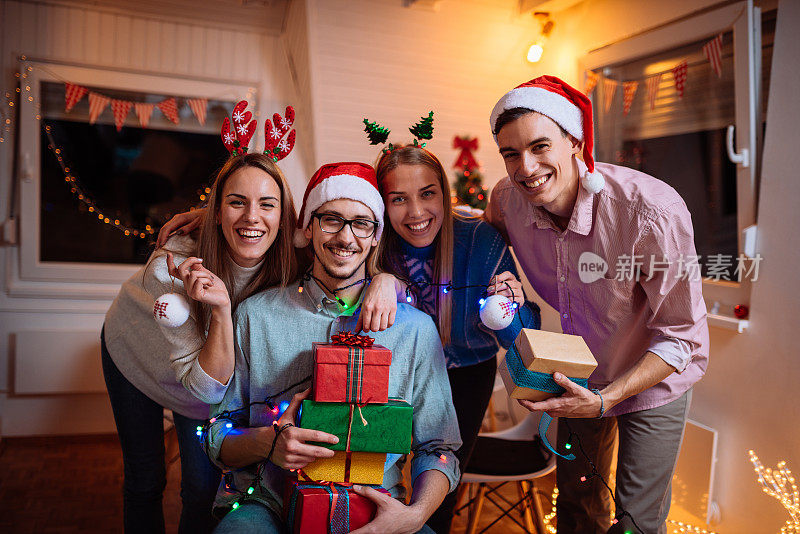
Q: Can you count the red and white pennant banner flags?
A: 12